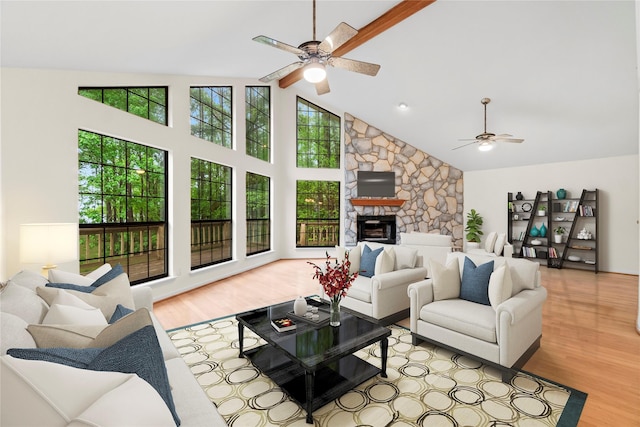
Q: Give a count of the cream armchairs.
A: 2